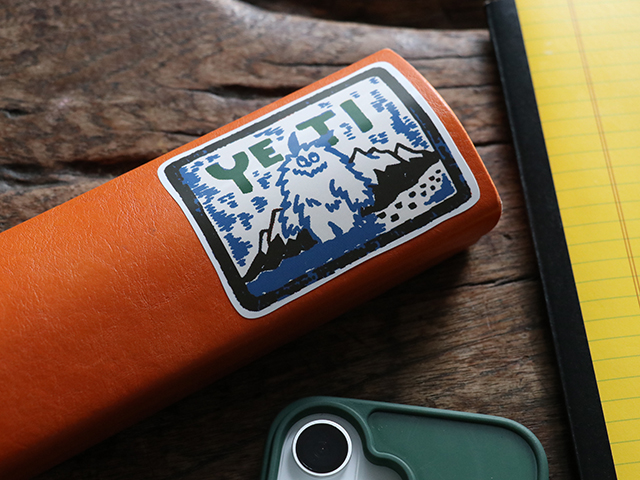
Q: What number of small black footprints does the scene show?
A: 11